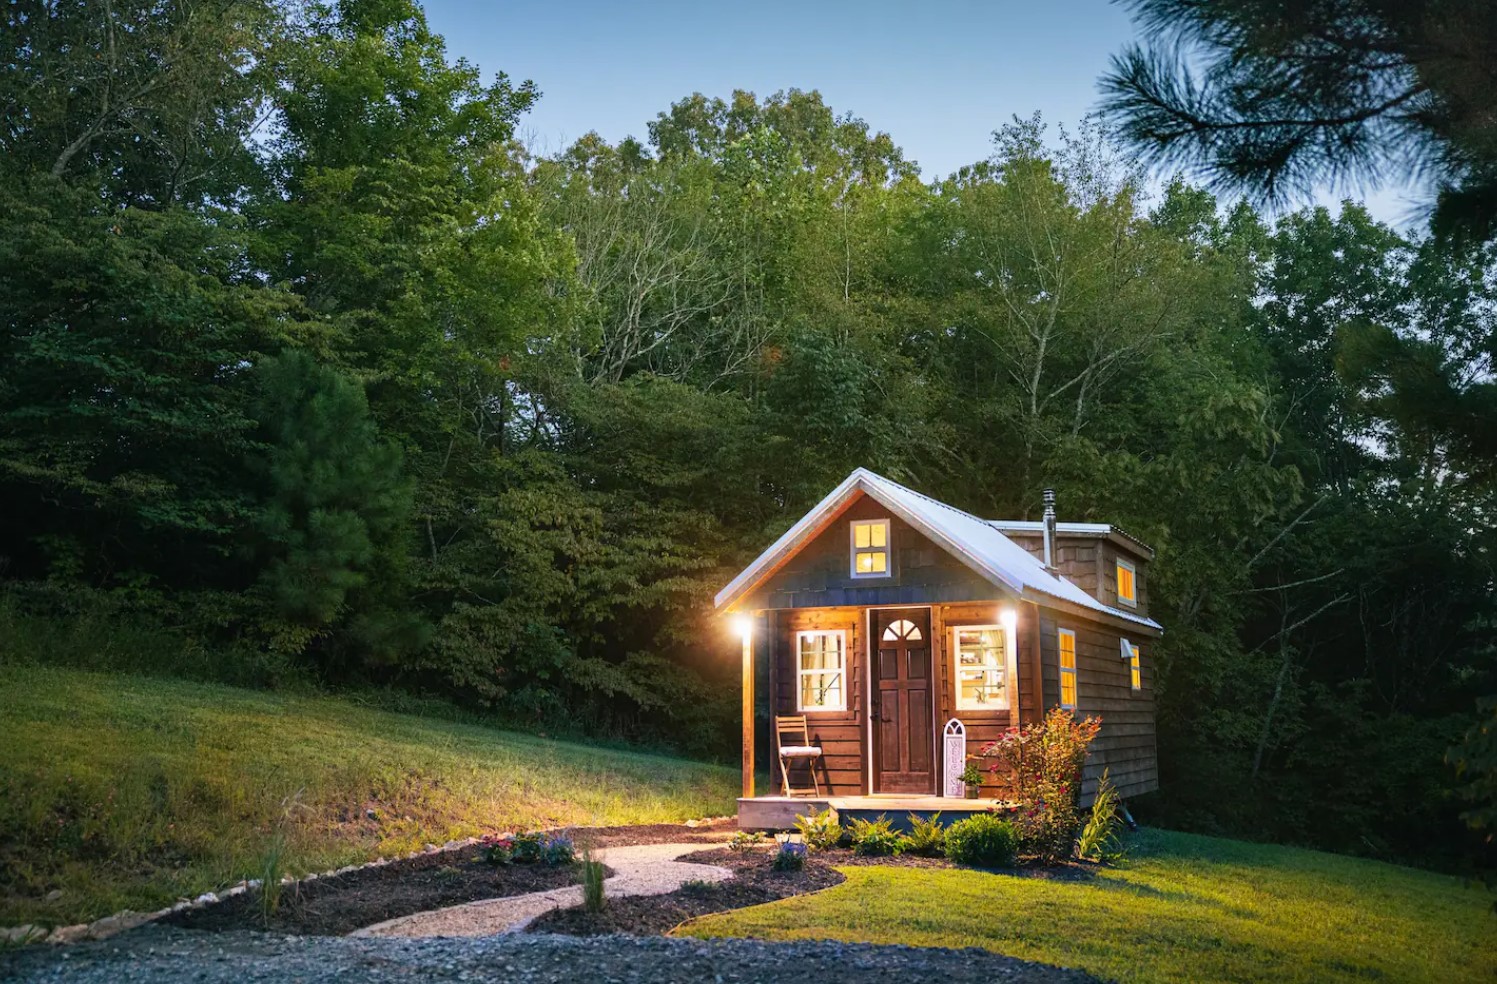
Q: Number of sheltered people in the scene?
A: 0